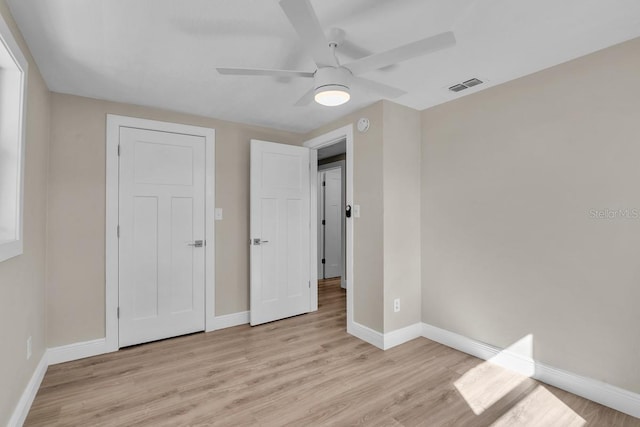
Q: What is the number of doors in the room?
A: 2